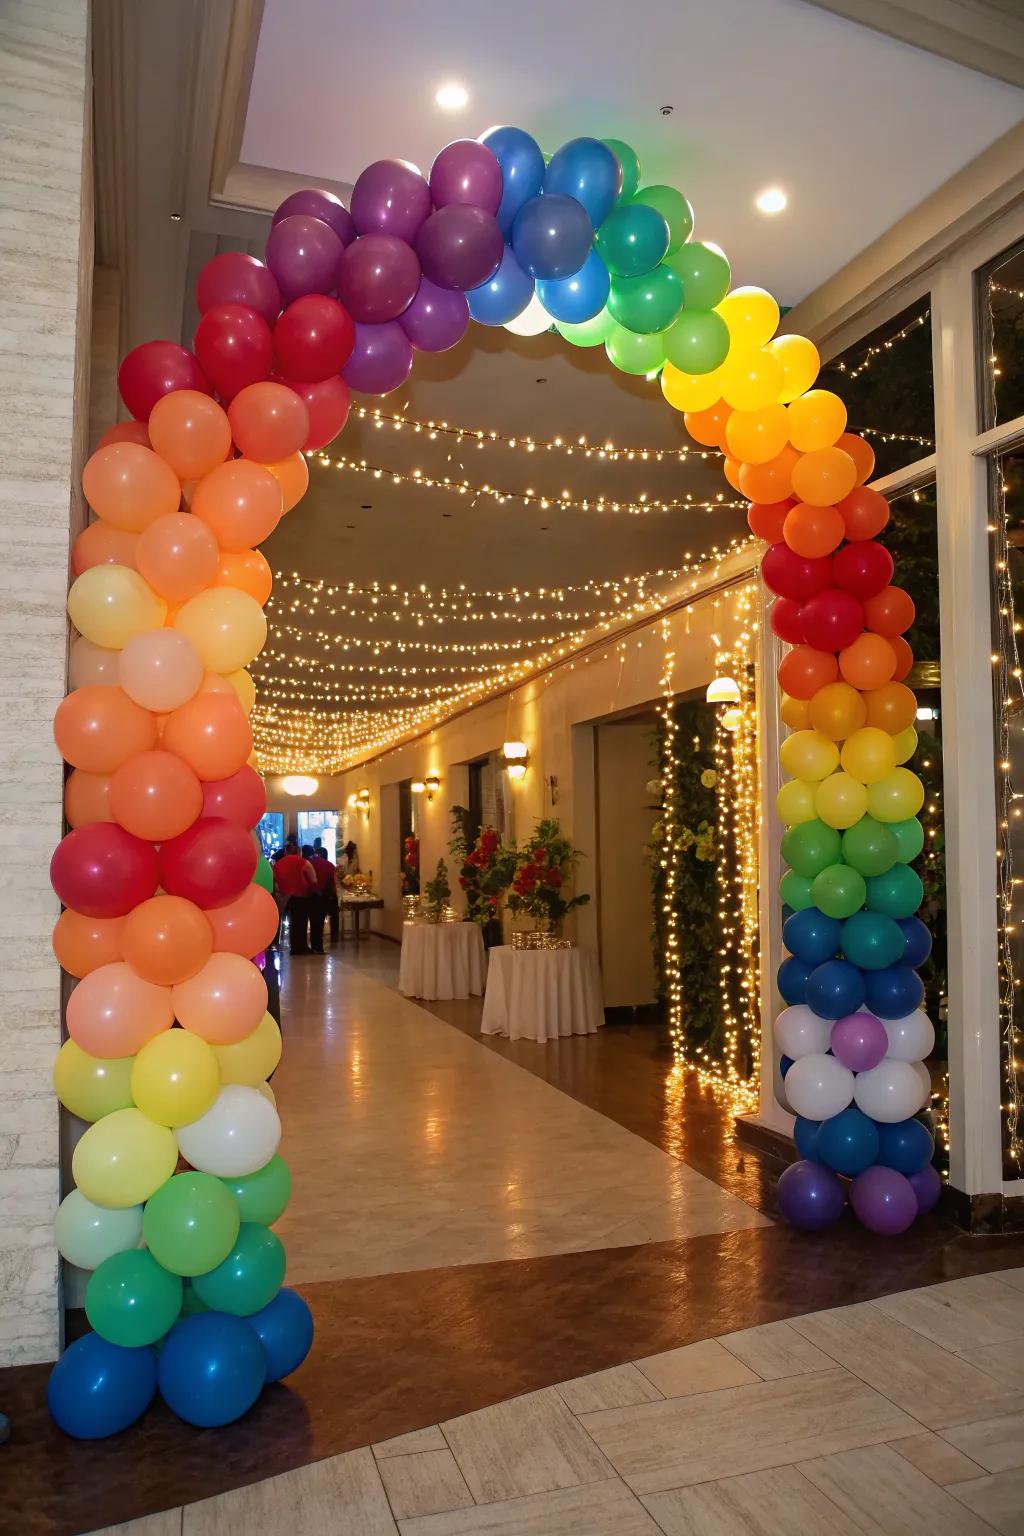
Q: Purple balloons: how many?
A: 12